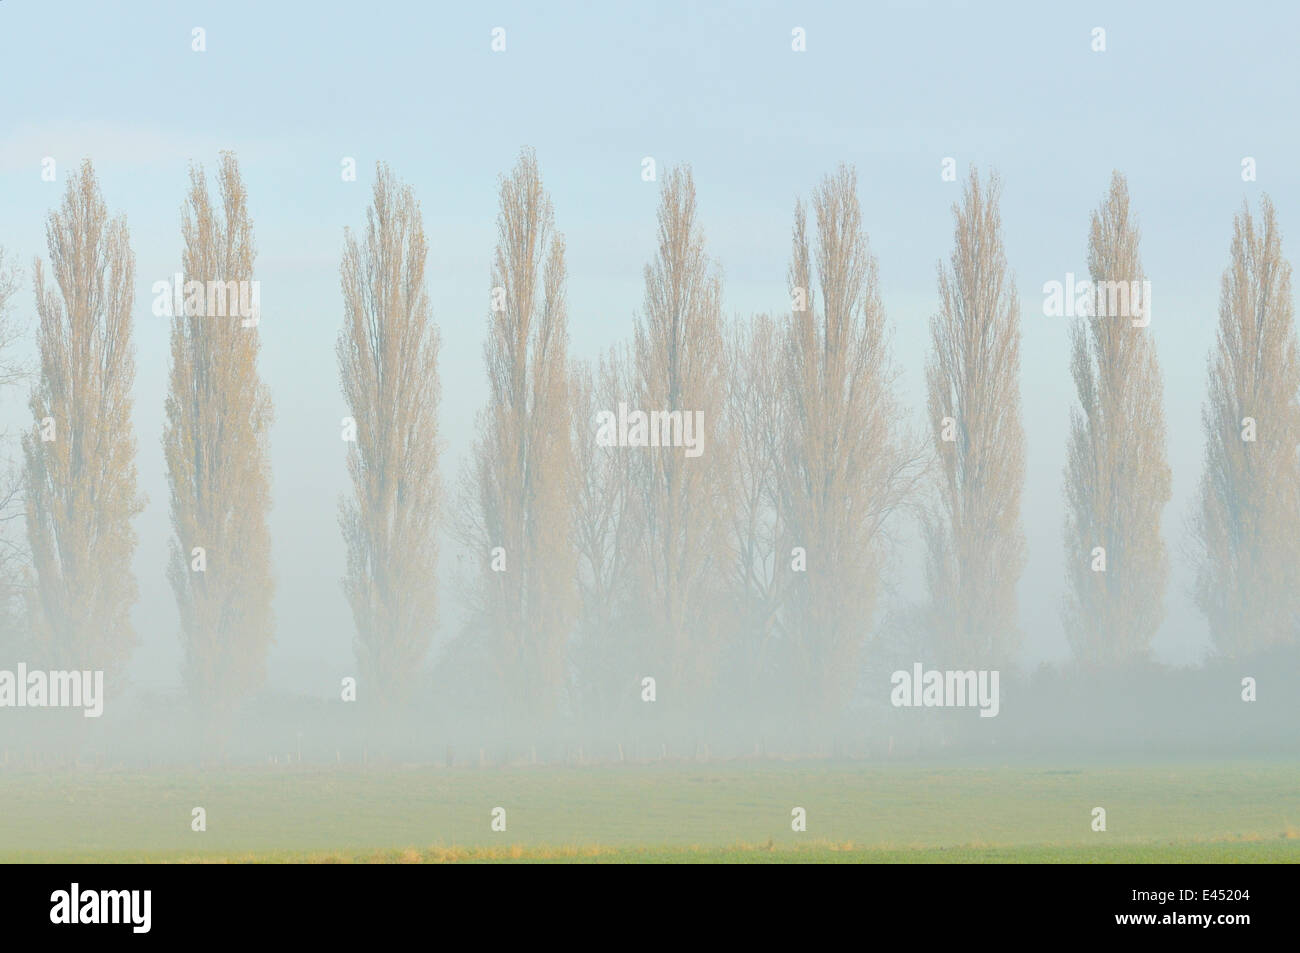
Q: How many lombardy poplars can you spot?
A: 9